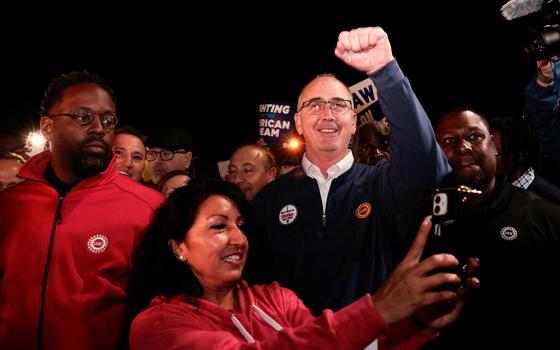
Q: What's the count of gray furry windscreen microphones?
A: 1